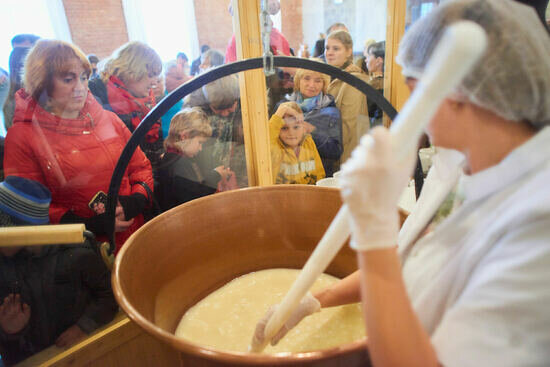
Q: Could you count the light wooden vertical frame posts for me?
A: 2